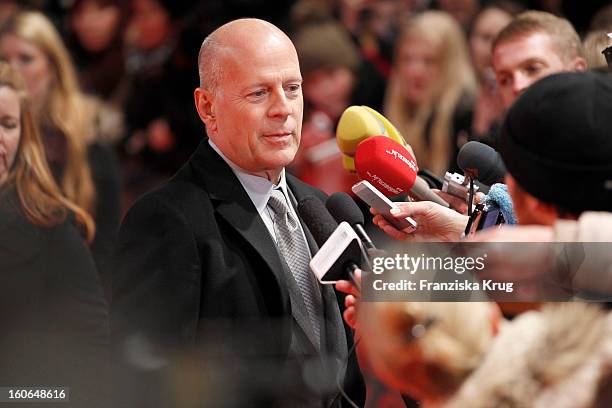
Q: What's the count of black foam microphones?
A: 3